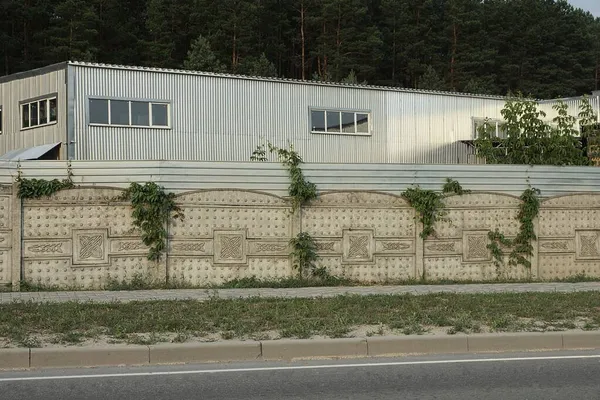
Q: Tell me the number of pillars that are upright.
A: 5